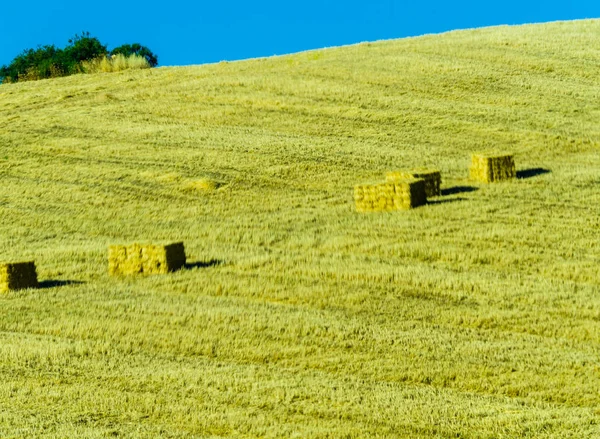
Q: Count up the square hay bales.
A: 5